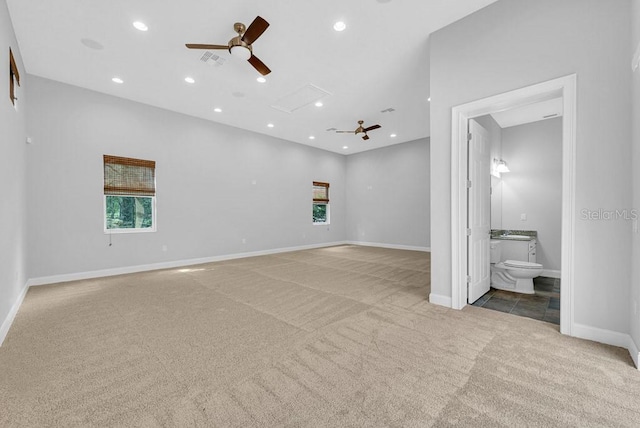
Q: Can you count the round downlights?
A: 12